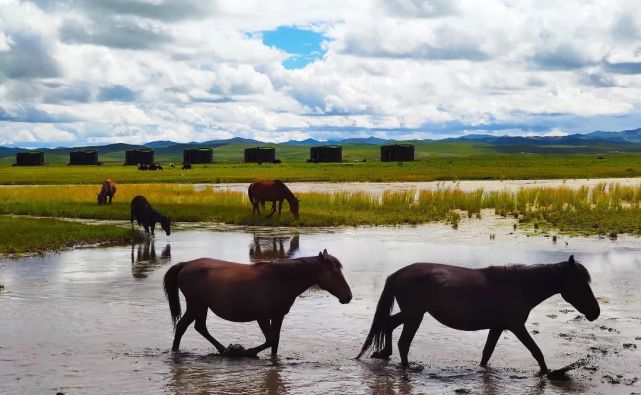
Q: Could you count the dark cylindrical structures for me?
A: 7